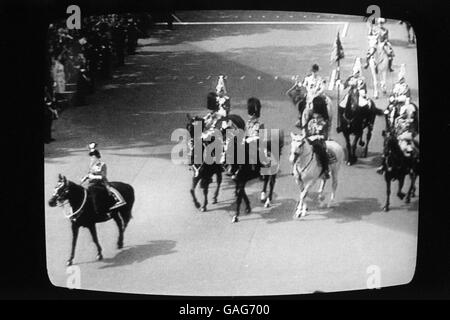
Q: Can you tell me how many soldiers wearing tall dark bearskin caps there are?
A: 3